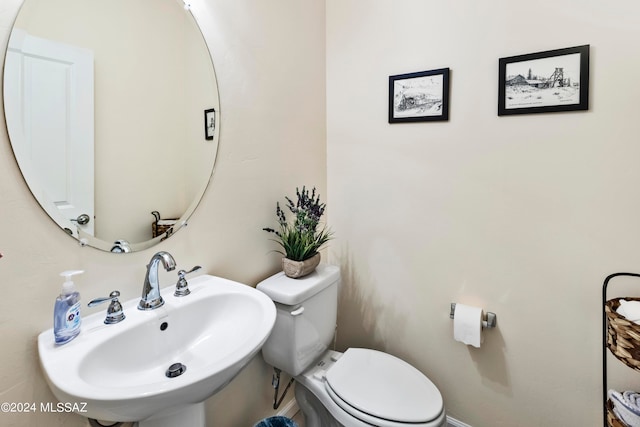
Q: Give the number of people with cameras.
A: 0